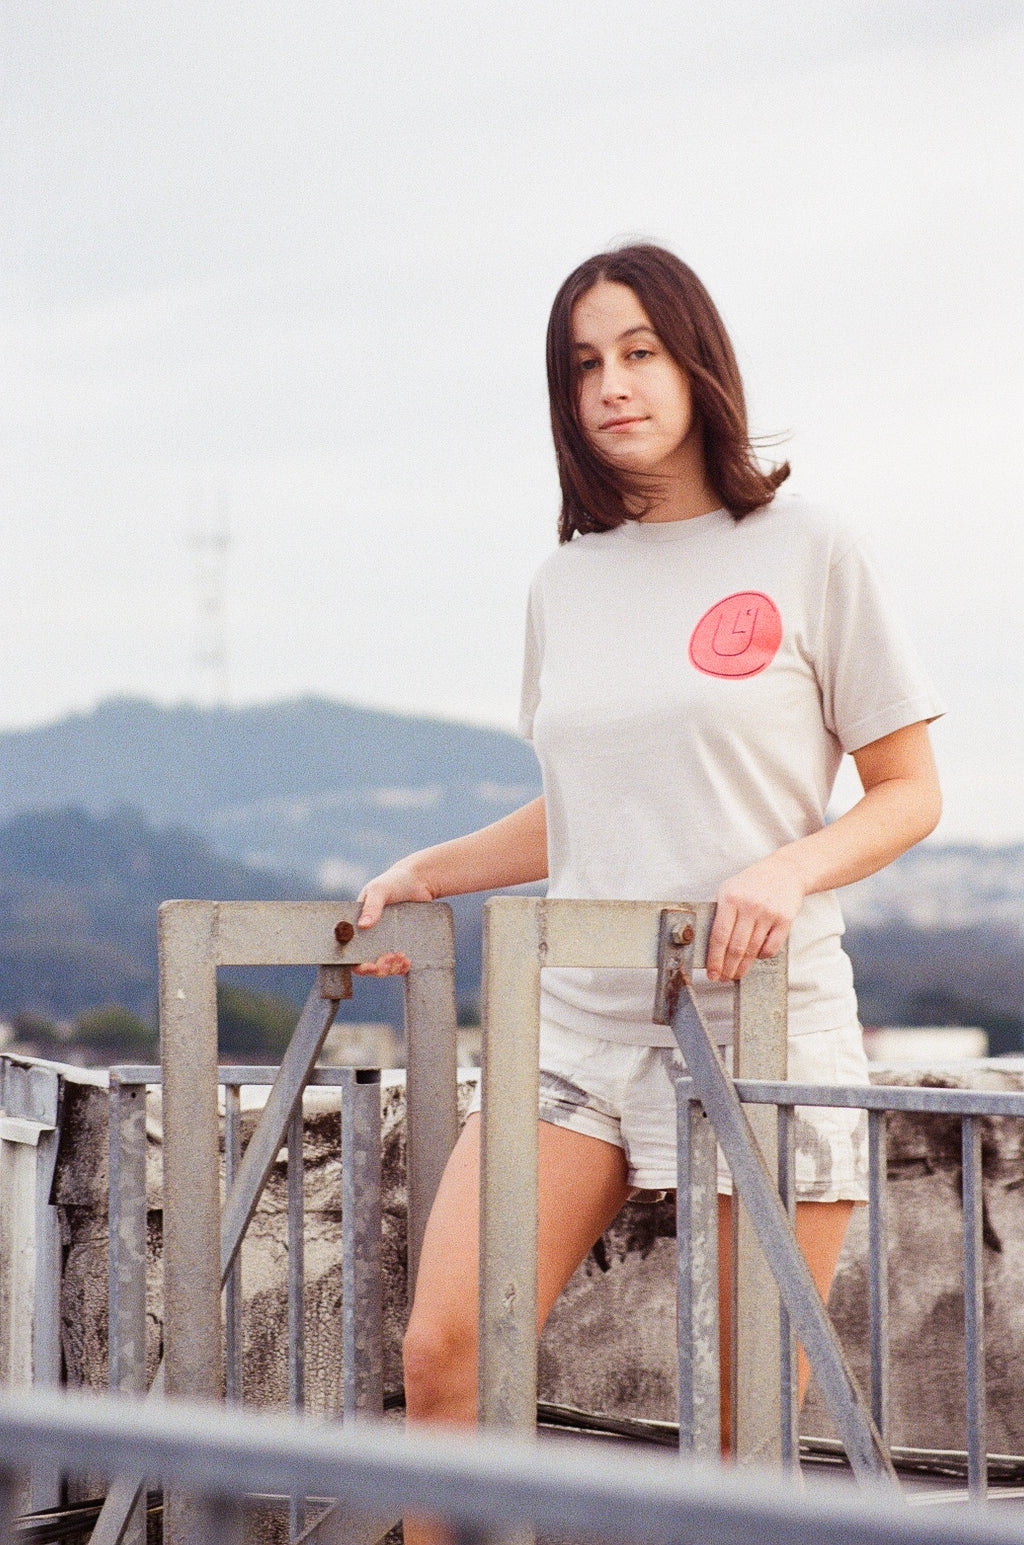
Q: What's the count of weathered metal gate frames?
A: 2